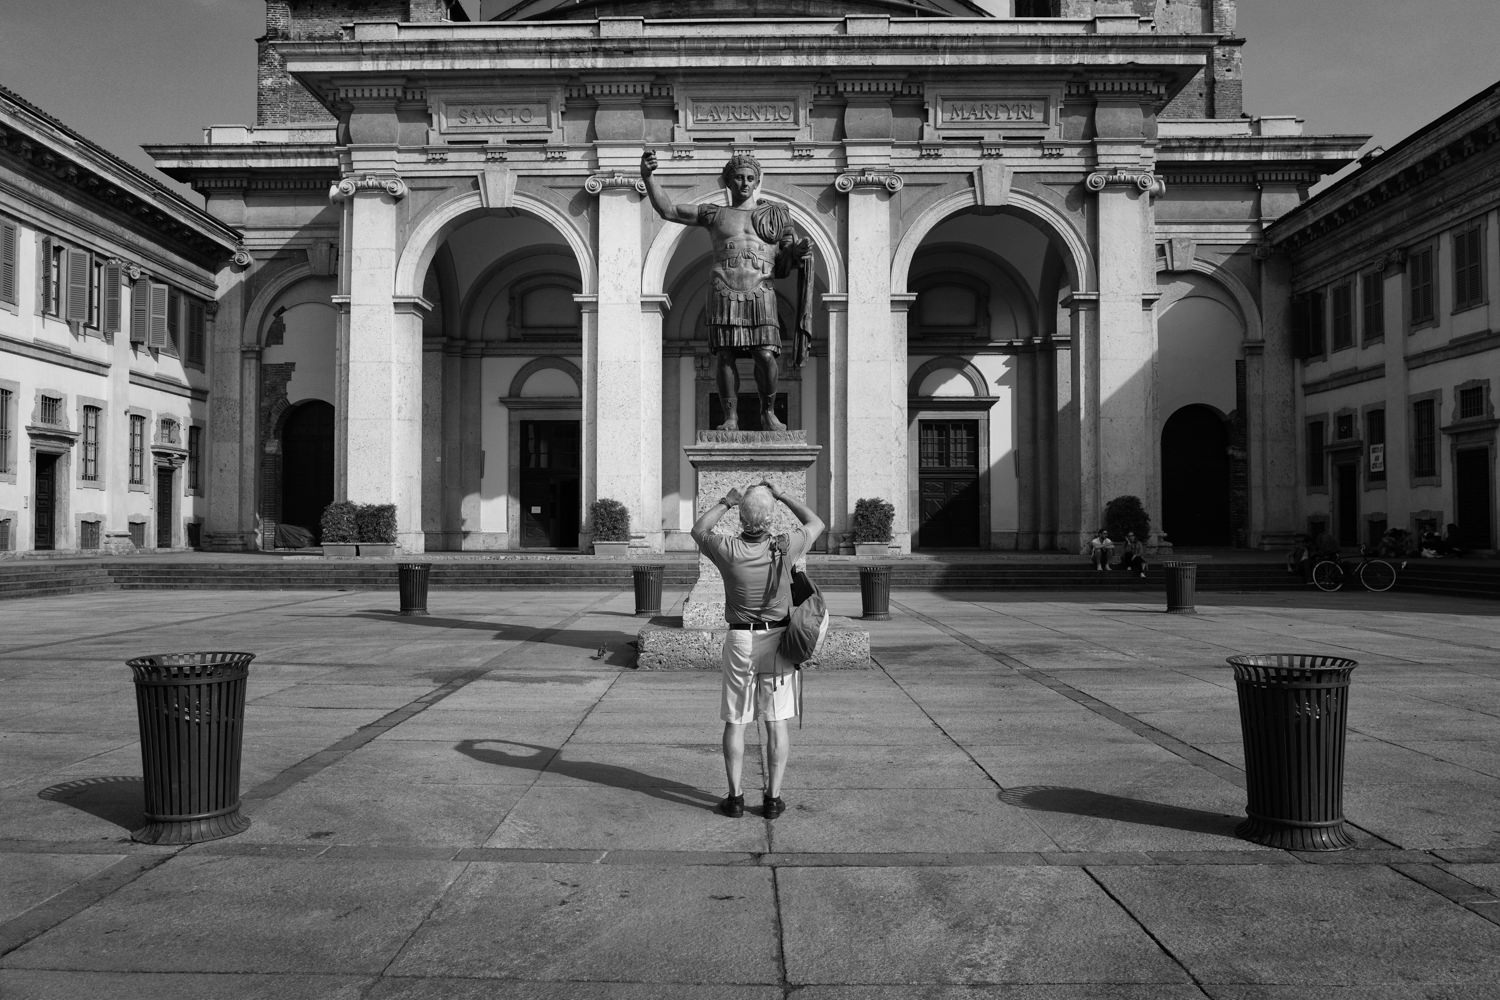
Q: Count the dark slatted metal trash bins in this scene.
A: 6